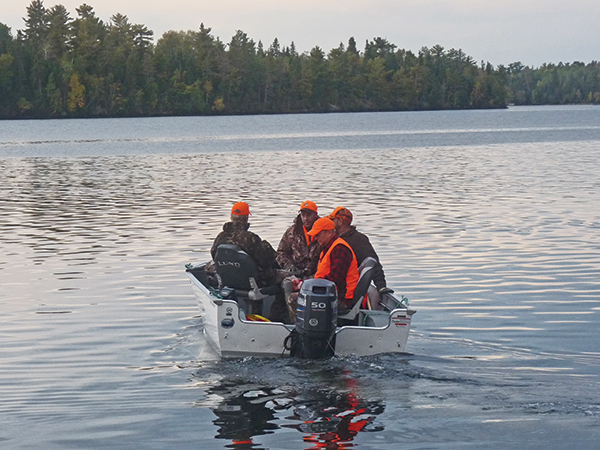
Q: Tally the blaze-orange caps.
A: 4